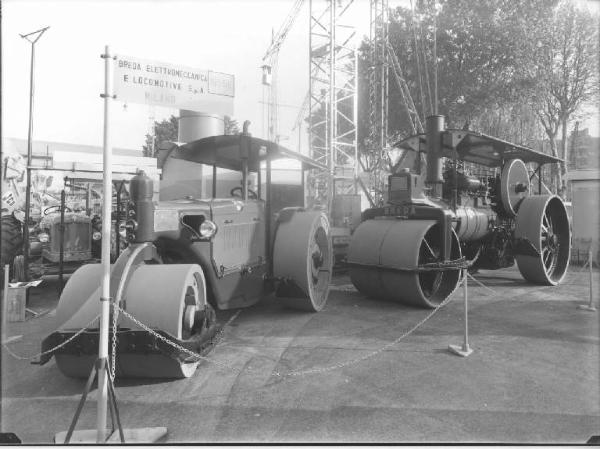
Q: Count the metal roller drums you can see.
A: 4